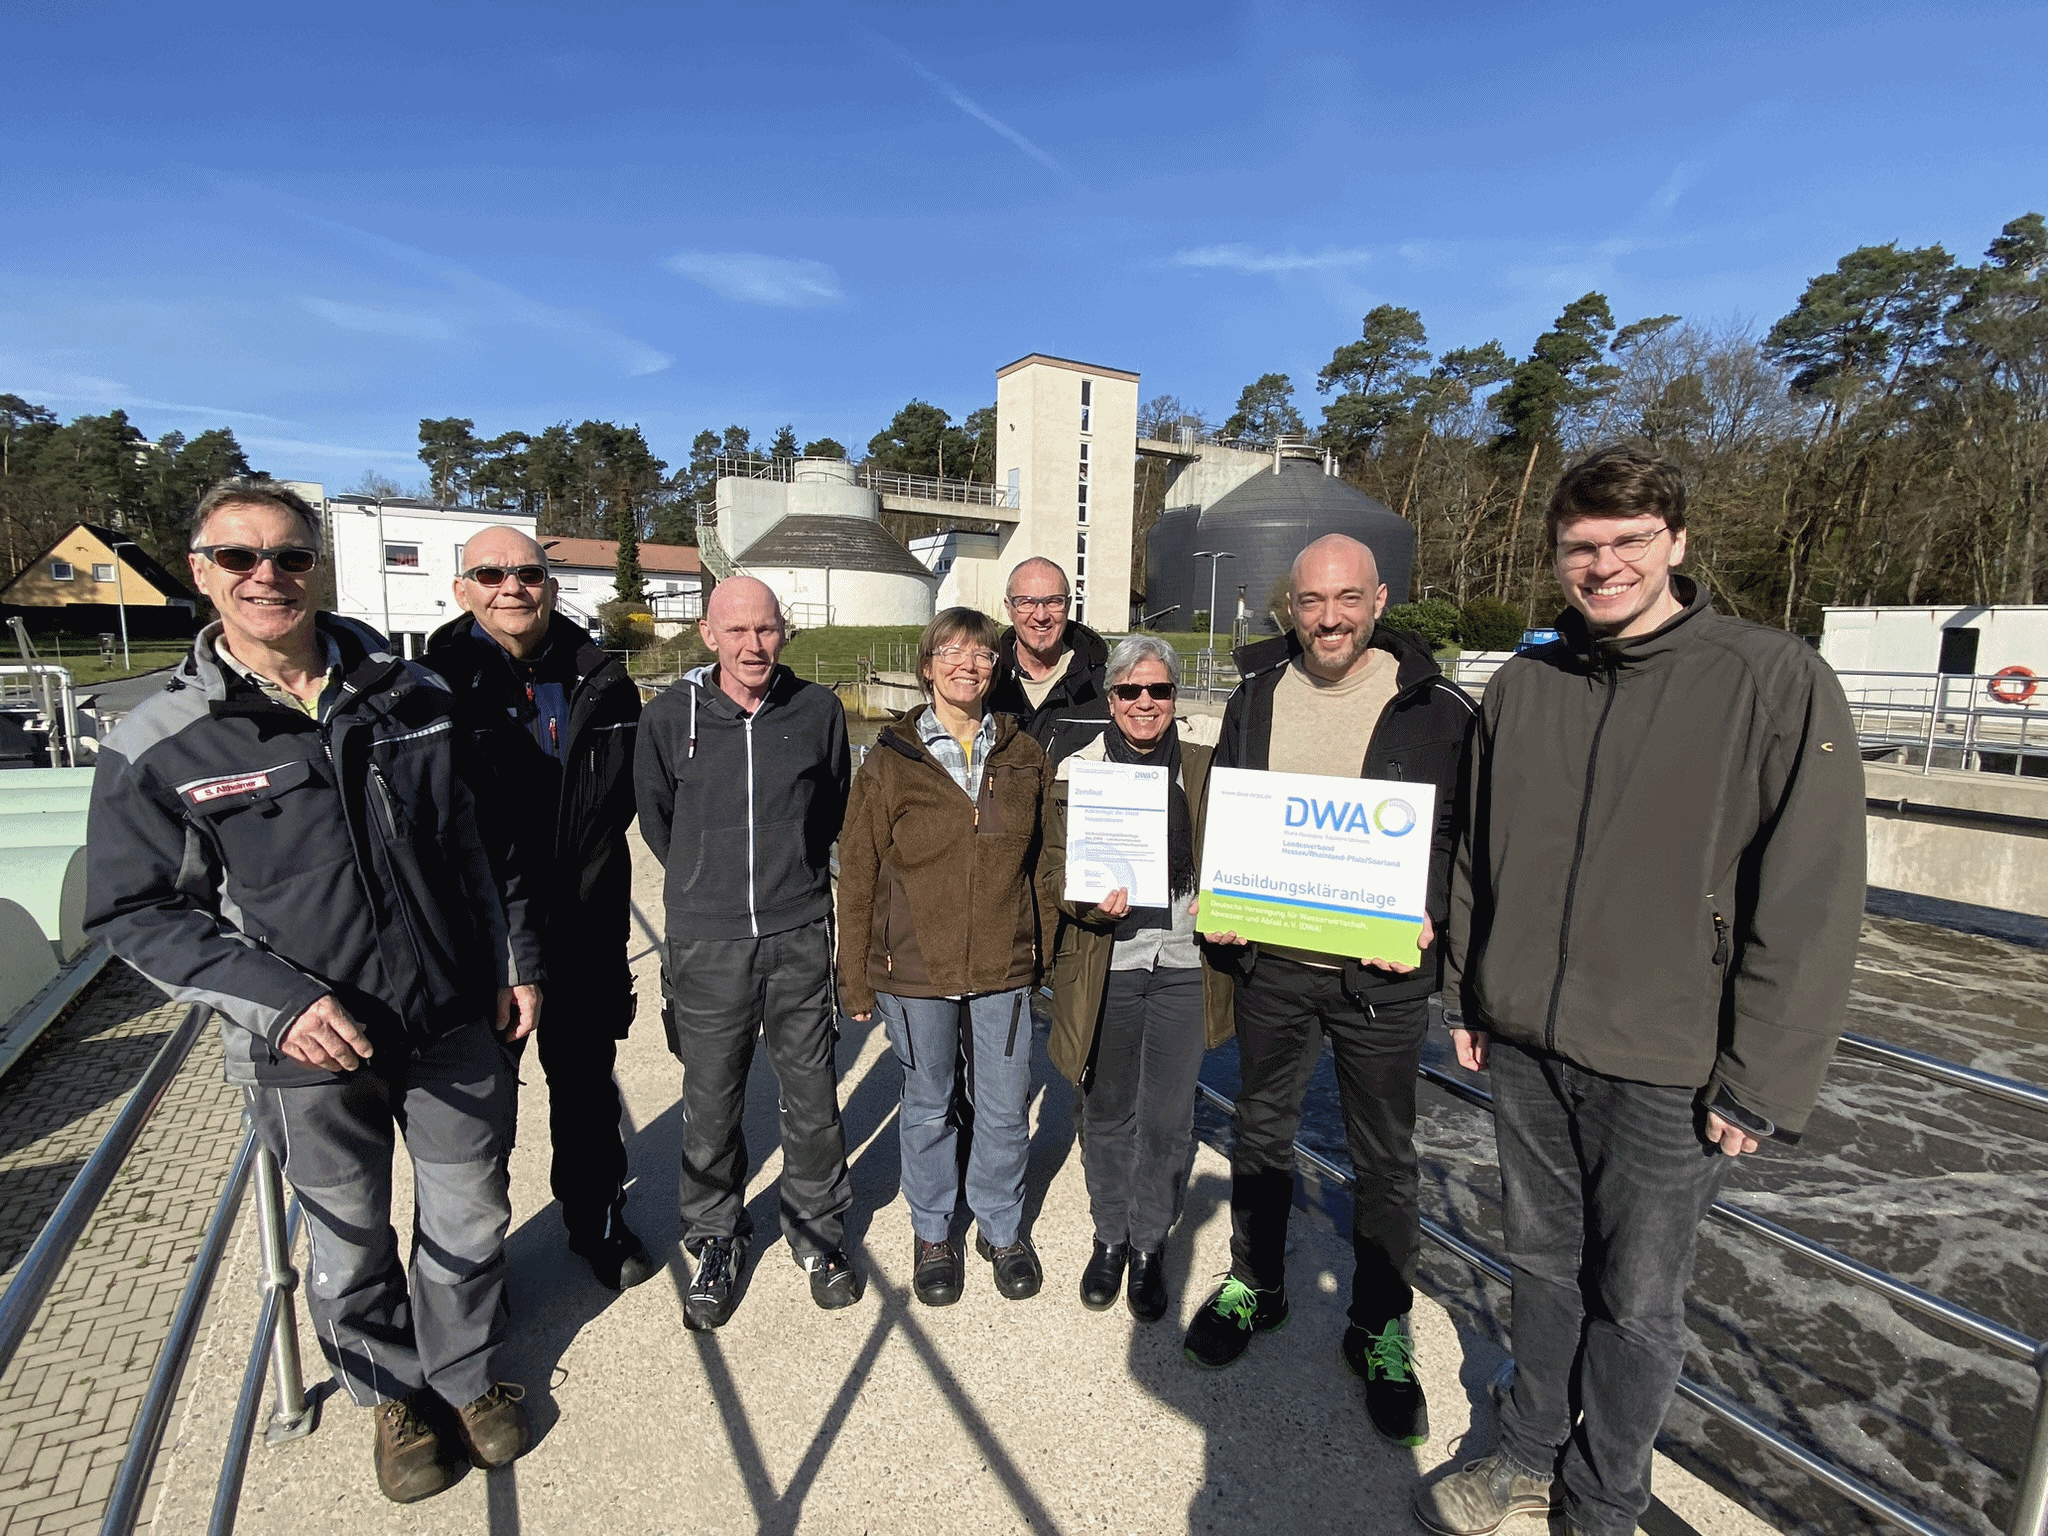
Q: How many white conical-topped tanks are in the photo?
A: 1